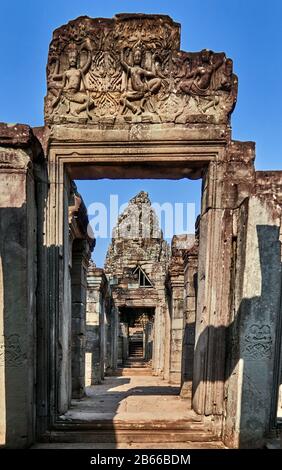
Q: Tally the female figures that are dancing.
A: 3